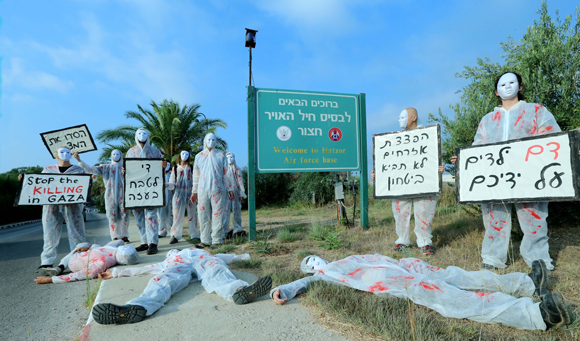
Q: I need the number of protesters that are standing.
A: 9